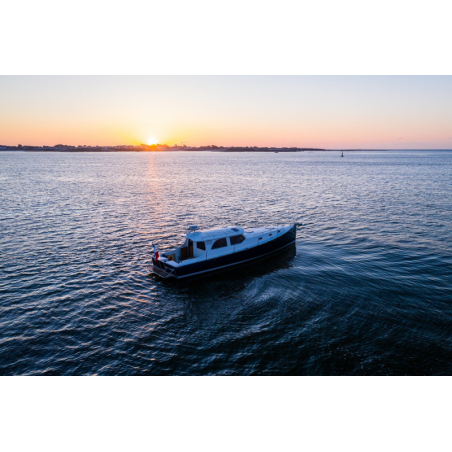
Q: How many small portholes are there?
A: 3